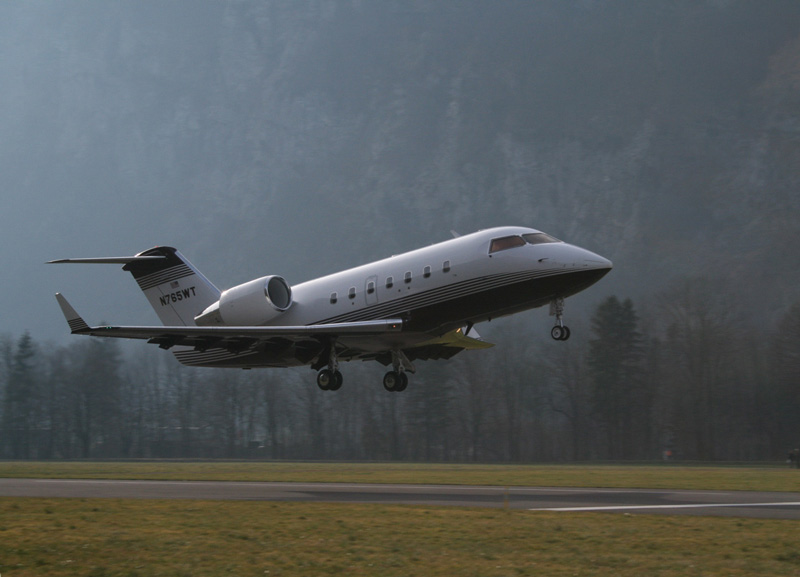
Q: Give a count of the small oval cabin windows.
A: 7